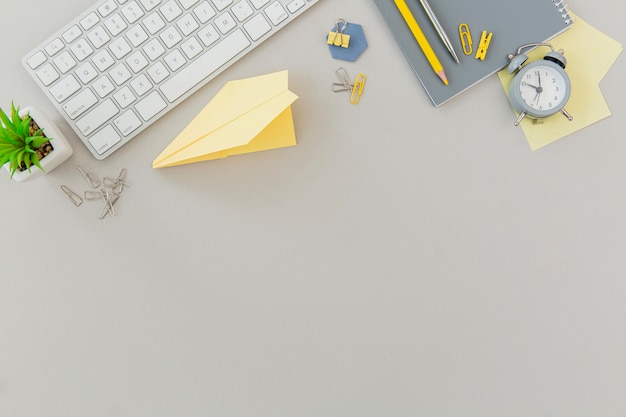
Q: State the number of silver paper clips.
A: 9